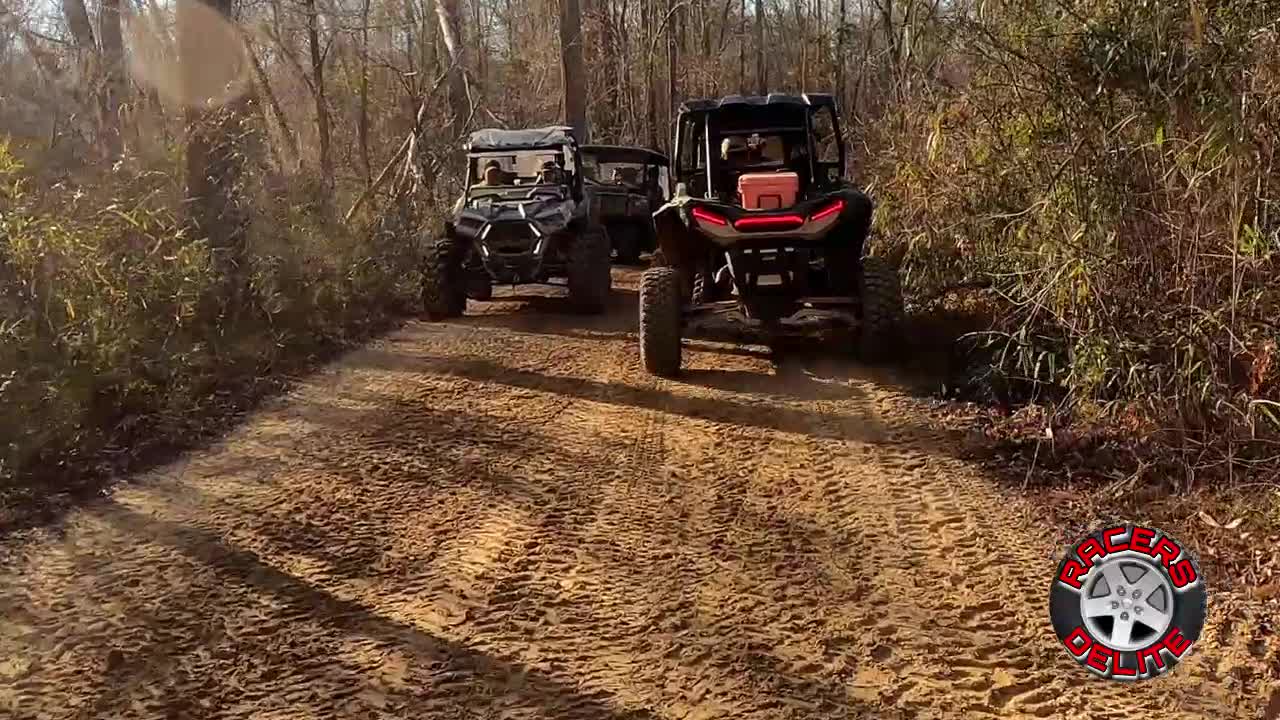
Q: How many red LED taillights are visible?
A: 3